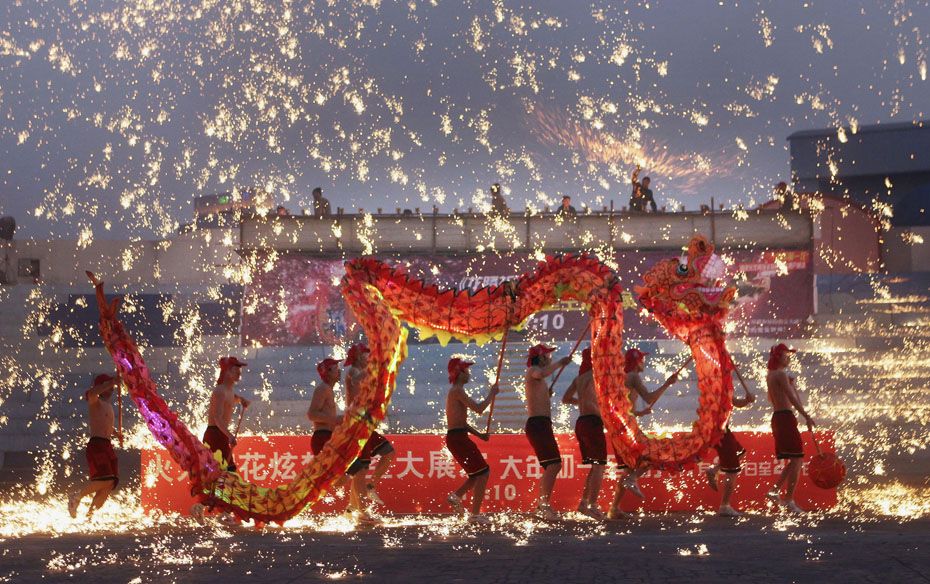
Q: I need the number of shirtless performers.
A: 10